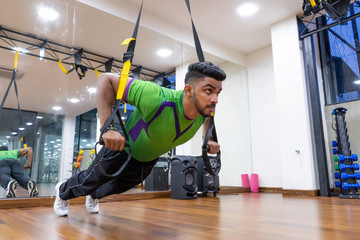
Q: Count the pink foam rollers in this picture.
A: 2